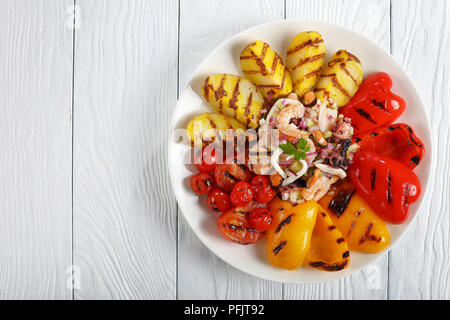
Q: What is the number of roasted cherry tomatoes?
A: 6